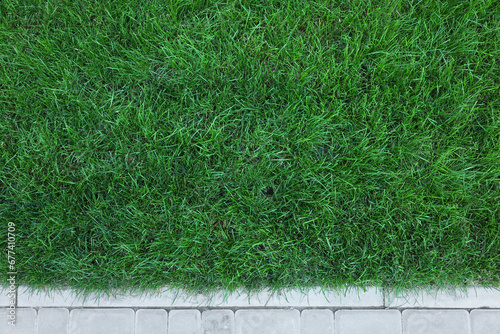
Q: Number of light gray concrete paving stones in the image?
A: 11